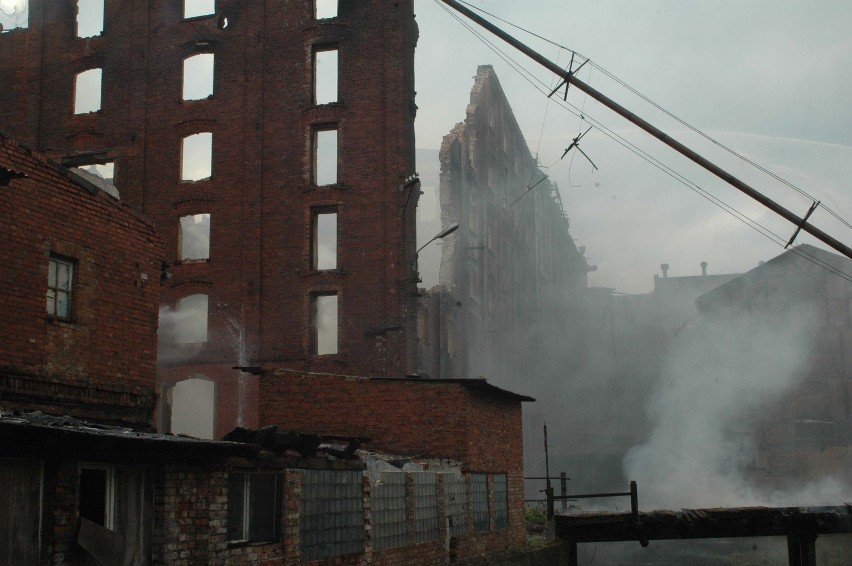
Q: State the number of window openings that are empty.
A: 15